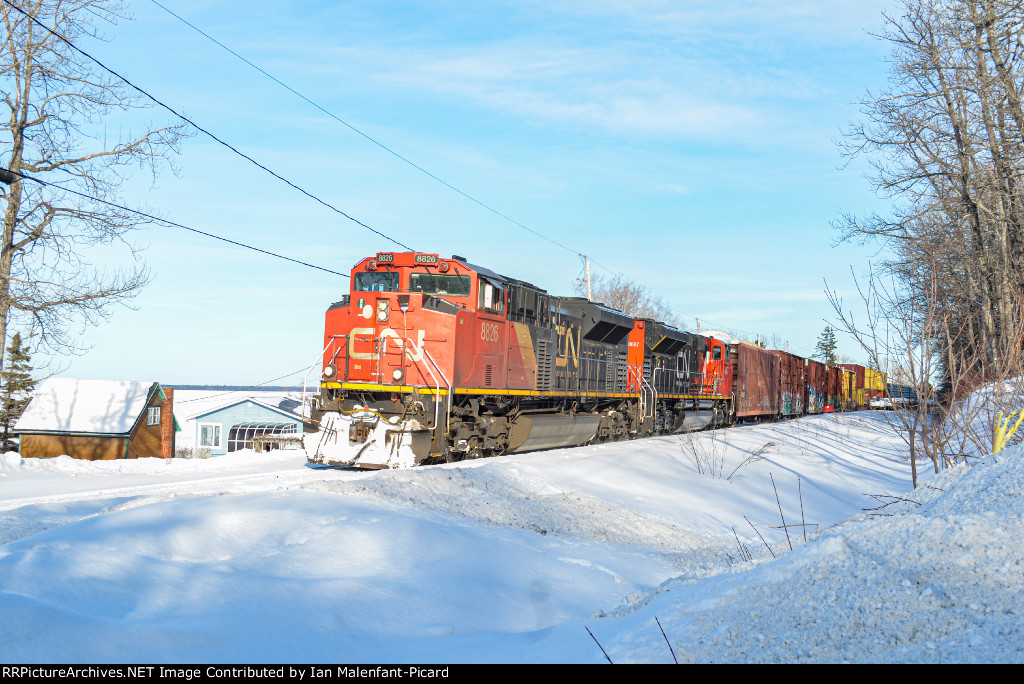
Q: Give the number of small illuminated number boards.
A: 2